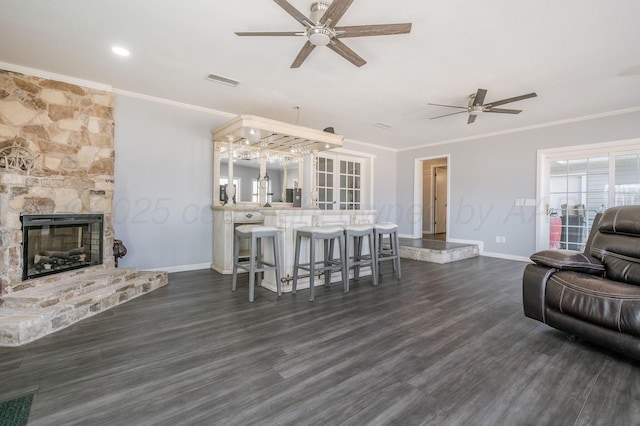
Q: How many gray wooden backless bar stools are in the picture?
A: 4